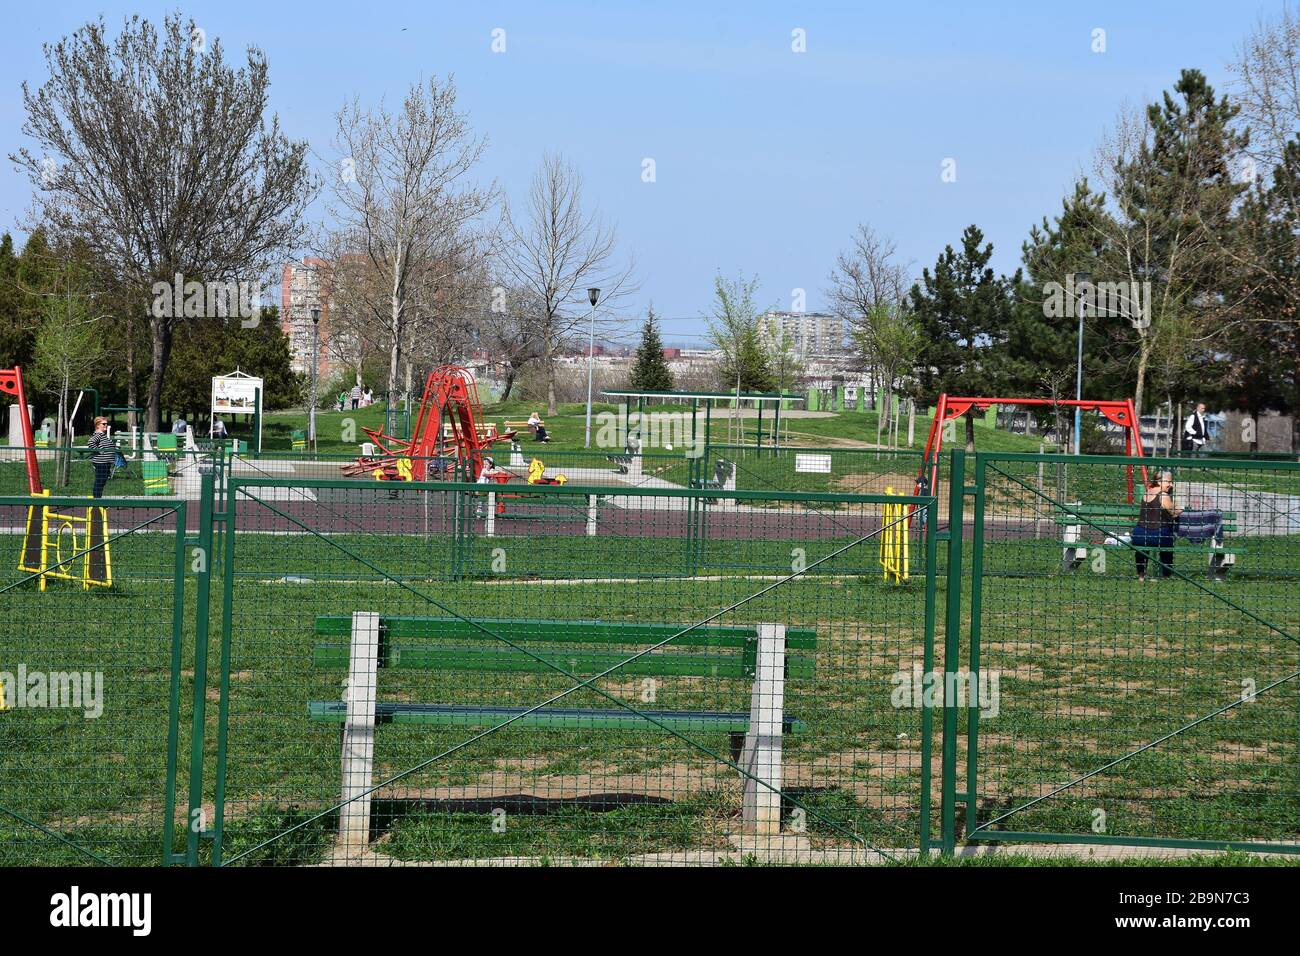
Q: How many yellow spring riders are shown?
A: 2